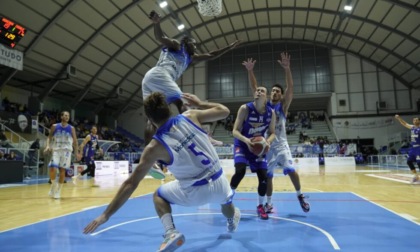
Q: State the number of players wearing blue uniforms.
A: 3